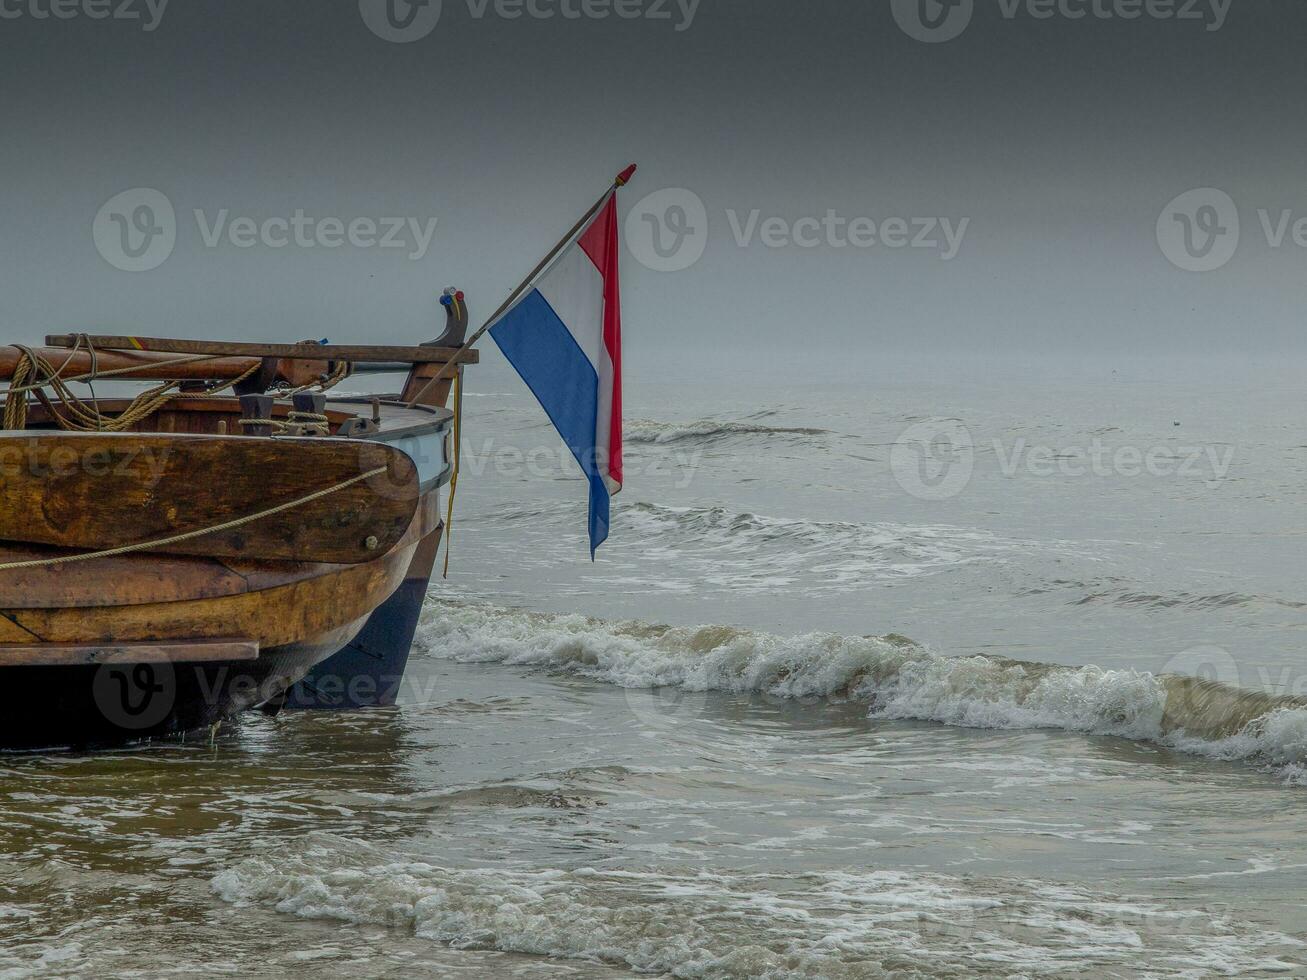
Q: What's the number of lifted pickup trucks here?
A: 0